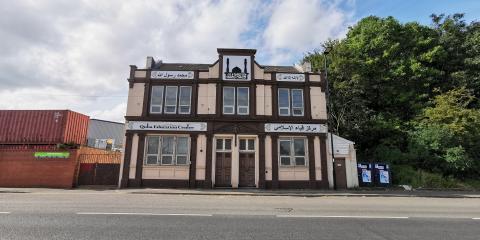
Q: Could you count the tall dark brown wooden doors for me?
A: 2